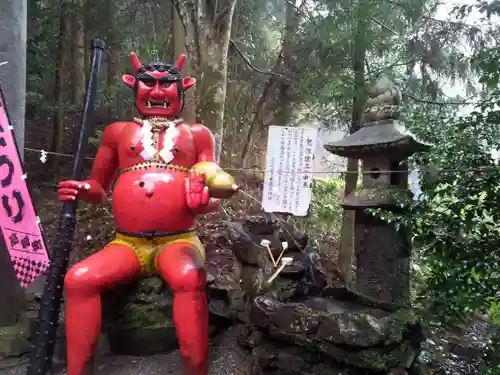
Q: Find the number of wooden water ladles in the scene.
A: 3